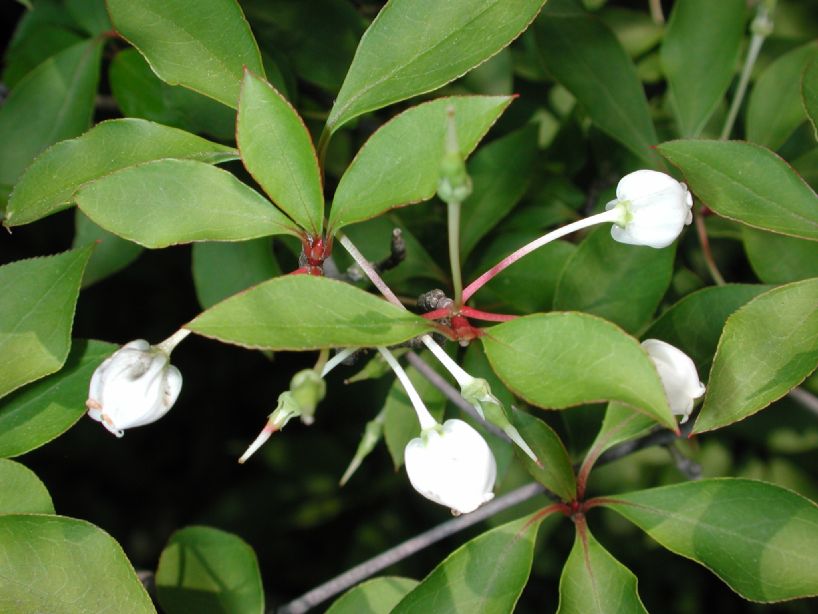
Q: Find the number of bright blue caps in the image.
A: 0